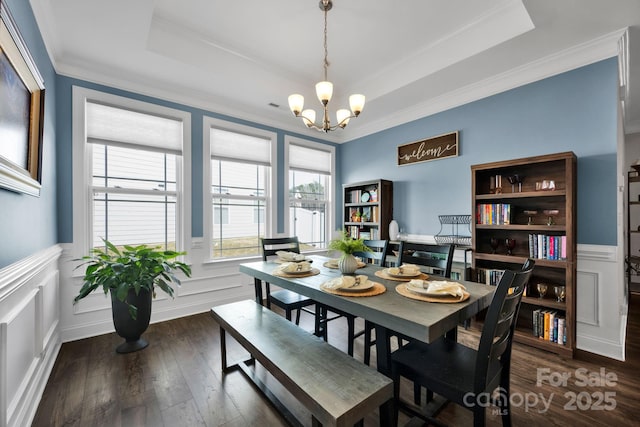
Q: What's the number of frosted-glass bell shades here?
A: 5